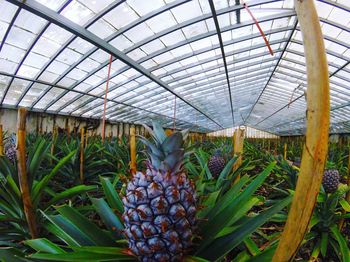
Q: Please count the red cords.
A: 3